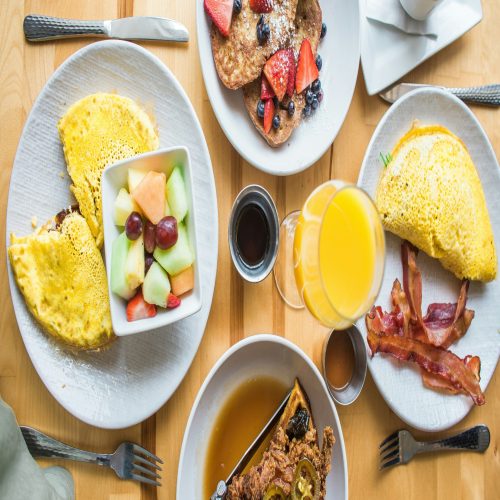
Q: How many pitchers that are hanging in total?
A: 0